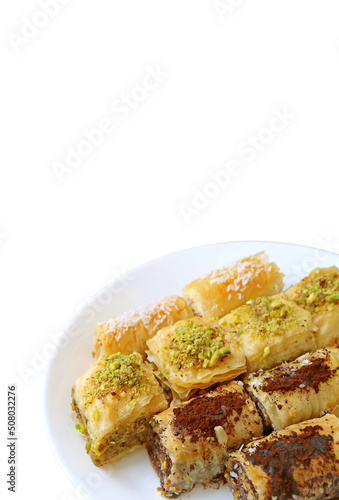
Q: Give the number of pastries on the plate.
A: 9